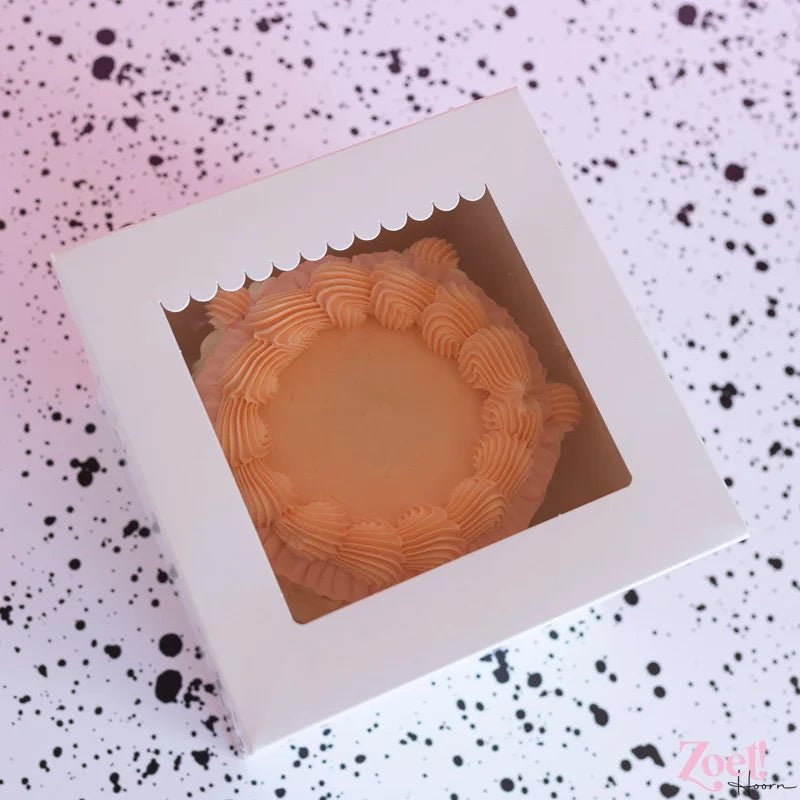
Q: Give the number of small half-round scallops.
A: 12